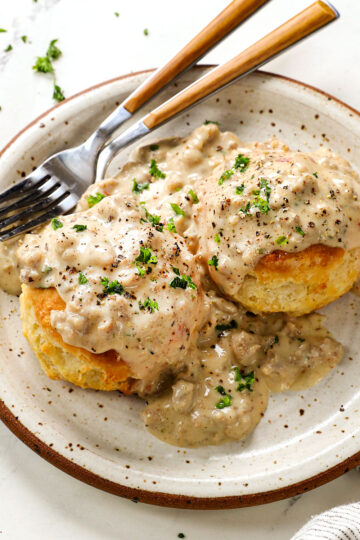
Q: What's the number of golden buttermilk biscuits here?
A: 2